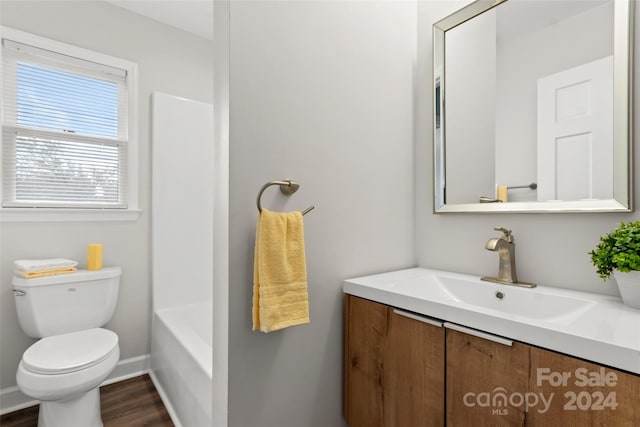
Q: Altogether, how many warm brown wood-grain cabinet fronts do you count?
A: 2